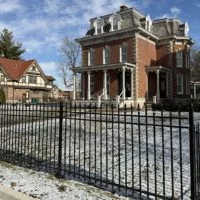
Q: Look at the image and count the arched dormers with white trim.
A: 4